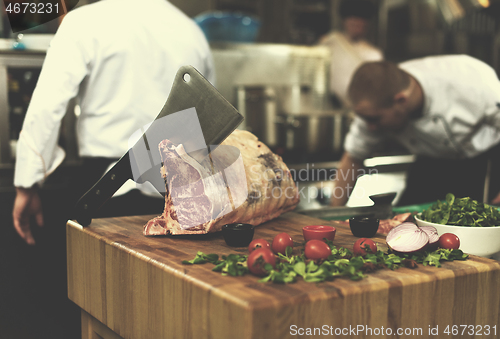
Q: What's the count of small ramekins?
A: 3